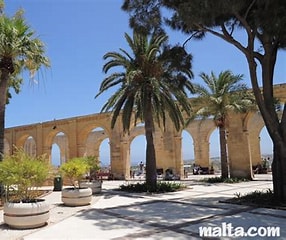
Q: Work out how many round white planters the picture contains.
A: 3